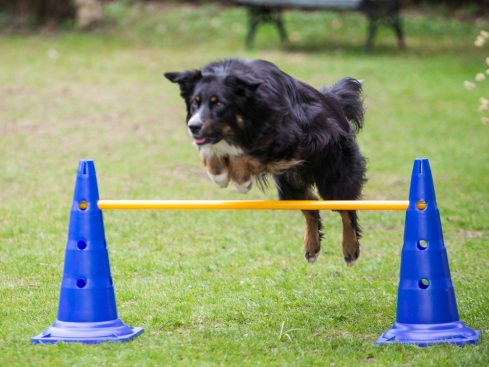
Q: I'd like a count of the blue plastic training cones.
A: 2